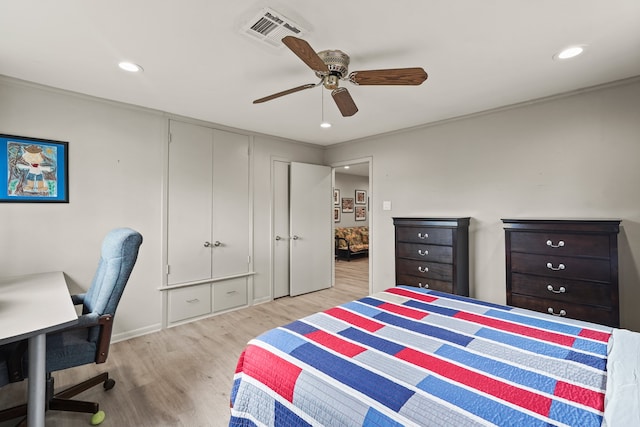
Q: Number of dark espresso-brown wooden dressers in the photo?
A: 2